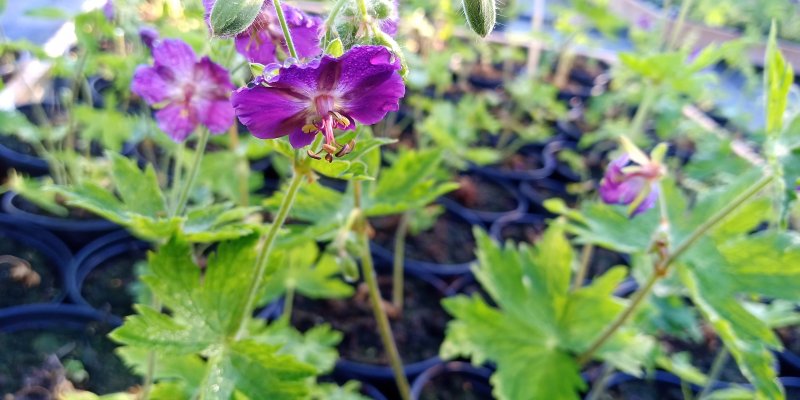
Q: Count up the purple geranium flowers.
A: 4